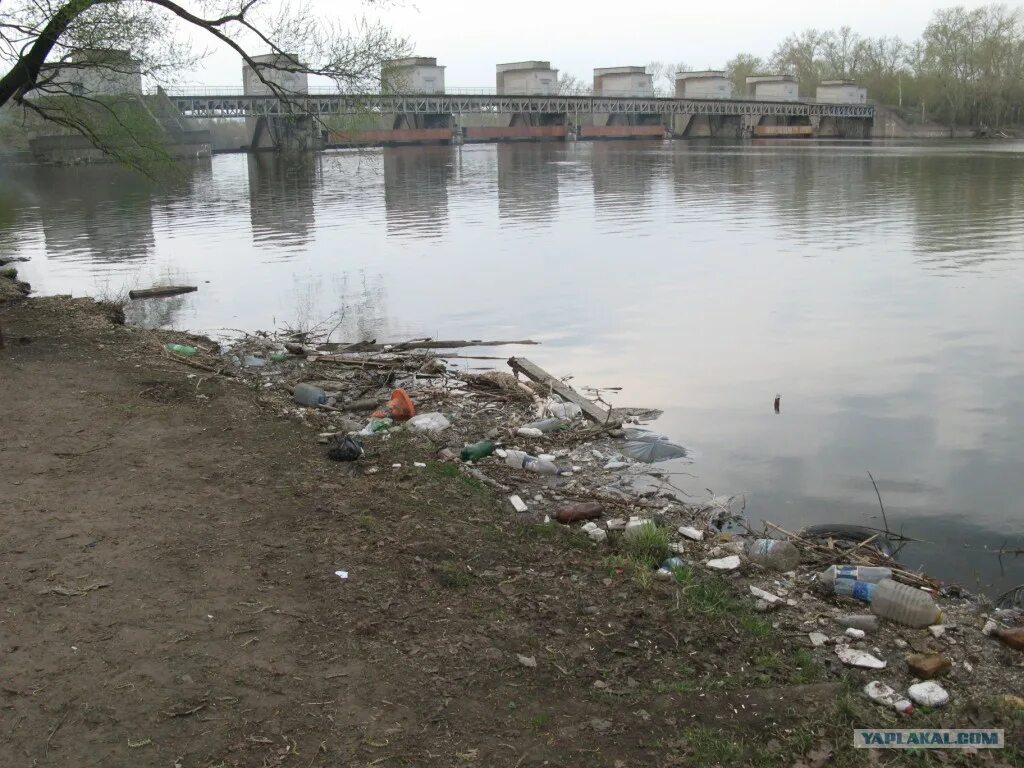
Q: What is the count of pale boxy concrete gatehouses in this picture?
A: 8